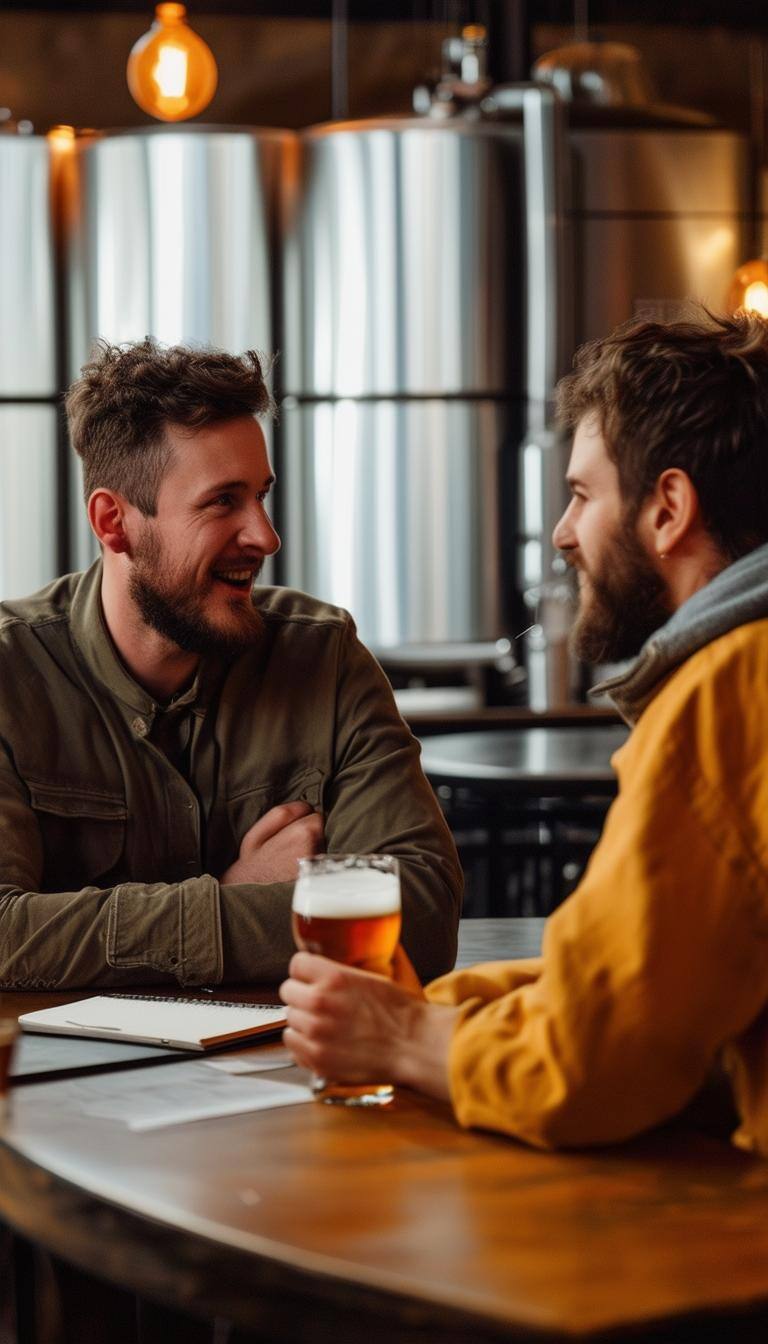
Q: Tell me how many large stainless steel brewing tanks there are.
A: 4